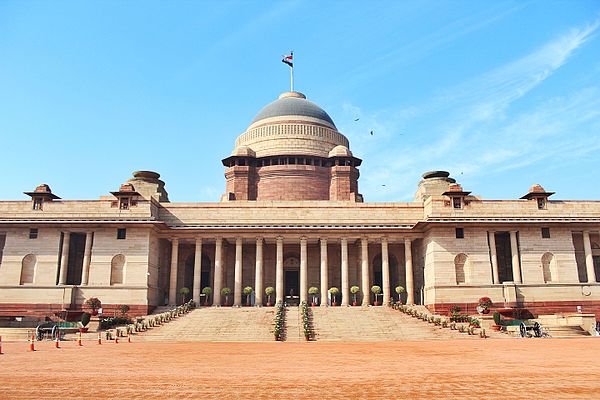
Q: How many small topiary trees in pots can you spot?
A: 10